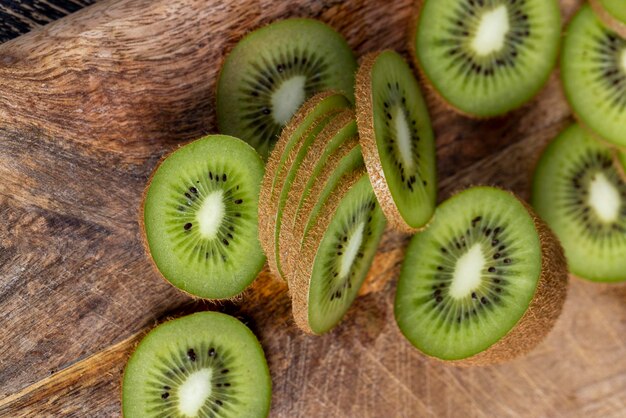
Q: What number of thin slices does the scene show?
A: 6